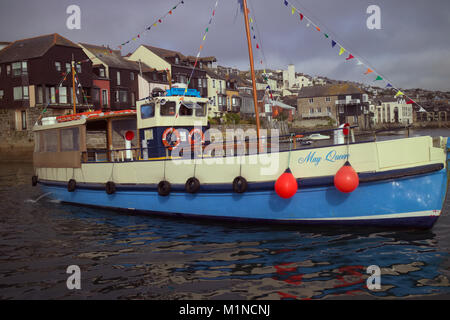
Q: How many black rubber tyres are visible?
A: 6